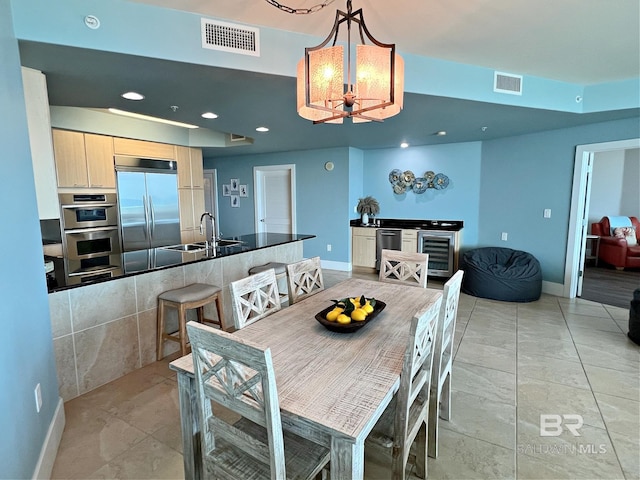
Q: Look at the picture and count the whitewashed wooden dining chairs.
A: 6